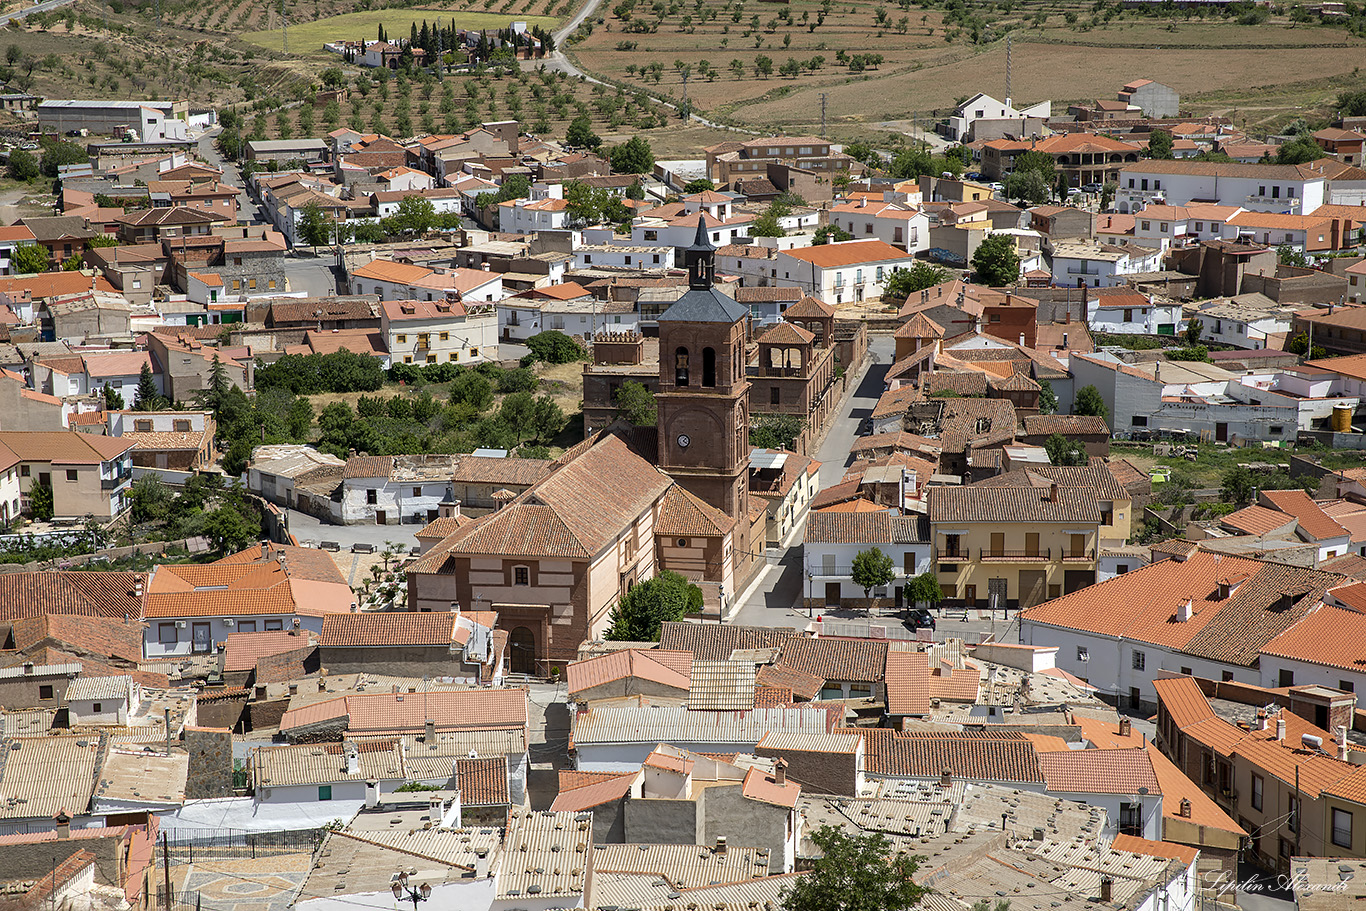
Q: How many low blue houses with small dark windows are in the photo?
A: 0